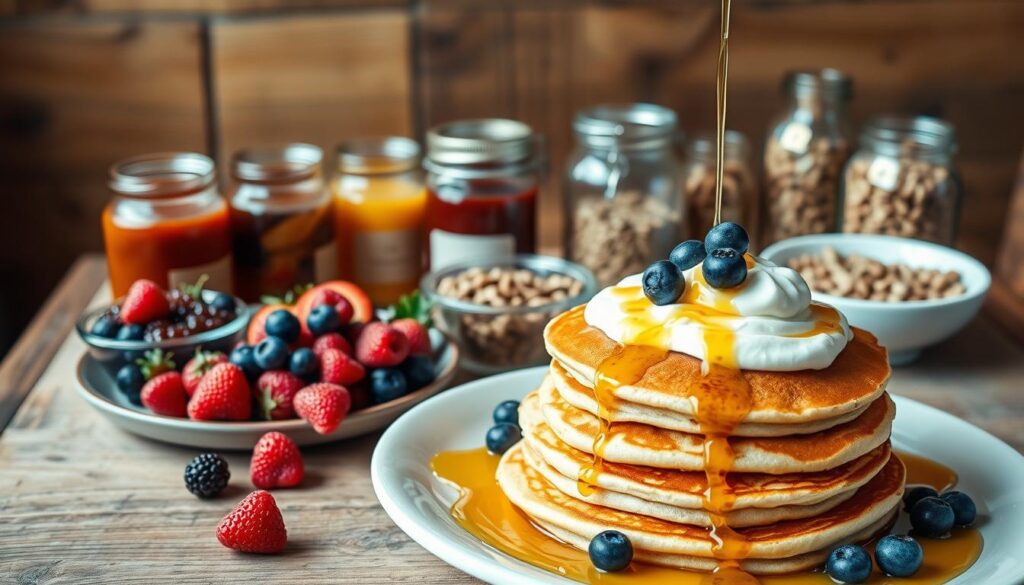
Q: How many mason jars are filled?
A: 8